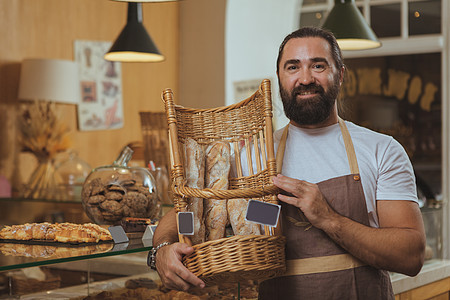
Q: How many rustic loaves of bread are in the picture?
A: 3